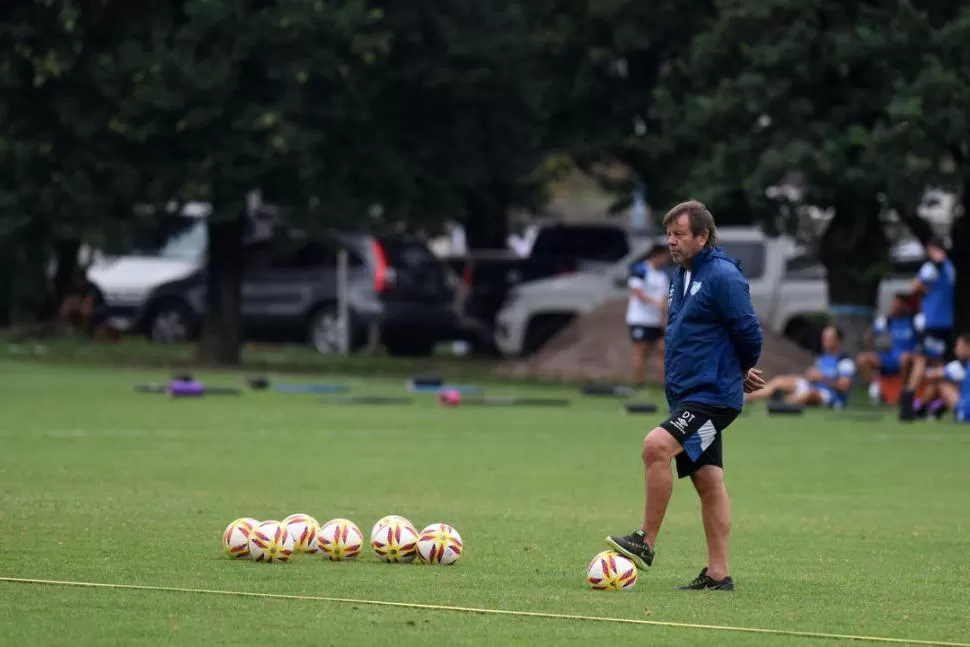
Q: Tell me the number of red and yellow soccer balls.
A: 7